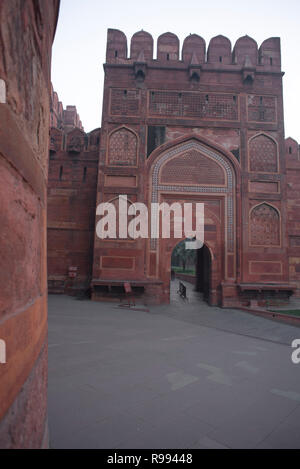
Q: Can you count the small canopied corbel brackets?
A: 3